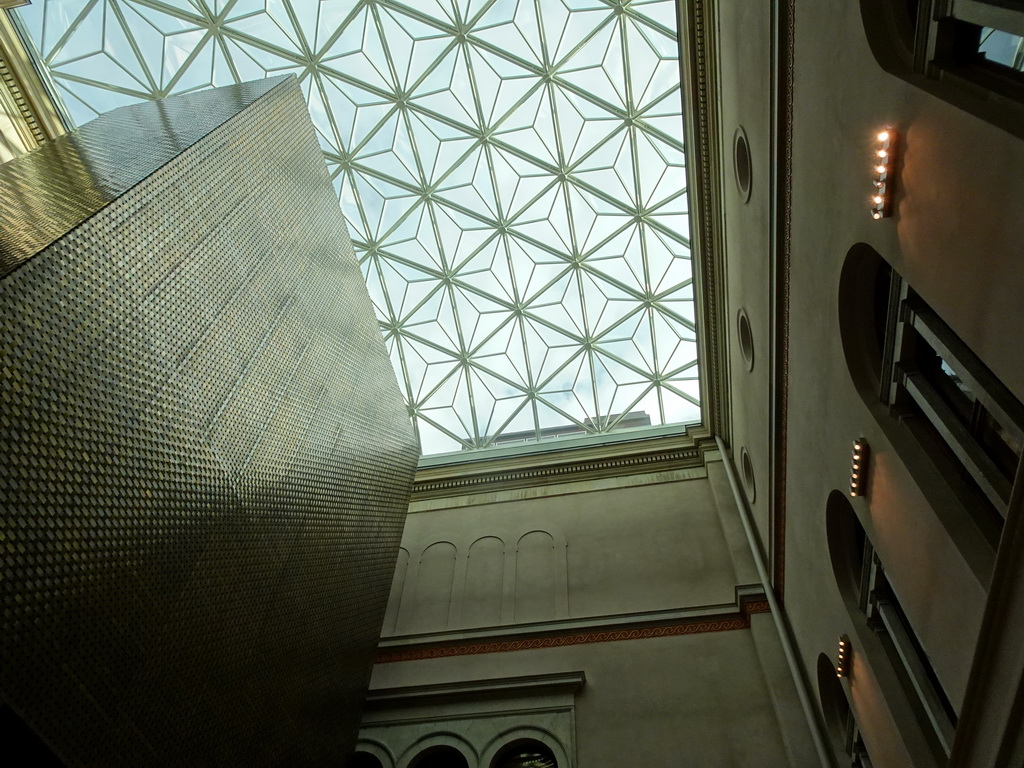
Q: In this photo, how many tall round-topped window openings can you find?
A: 4